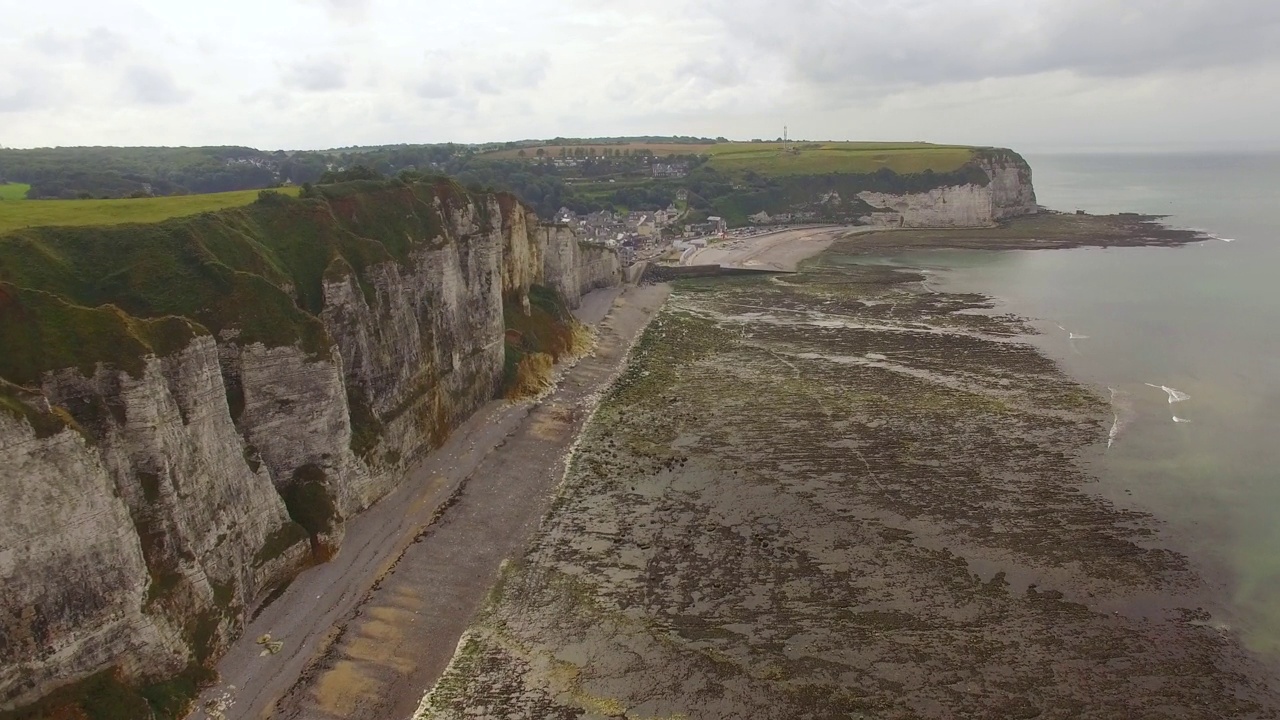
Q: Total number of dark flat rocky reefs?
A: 2